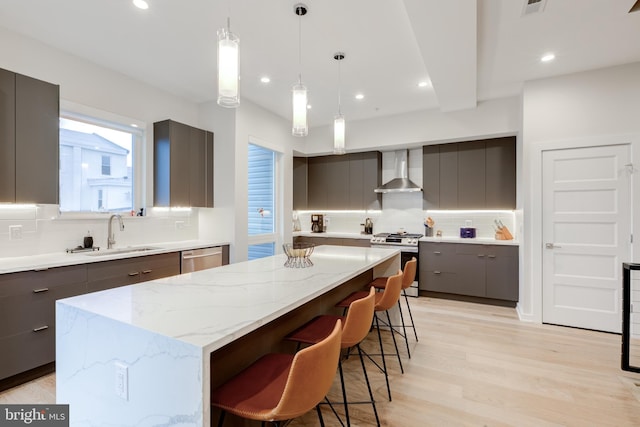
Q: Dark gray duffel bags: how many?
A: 0